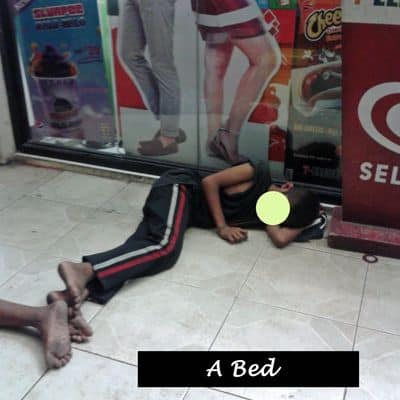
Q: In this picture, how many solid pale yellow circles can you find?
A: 1